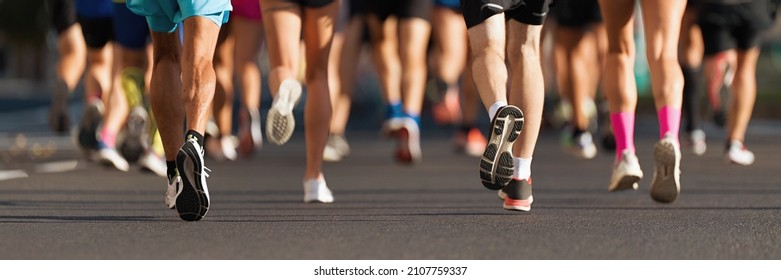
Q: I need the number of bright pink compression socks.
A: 2